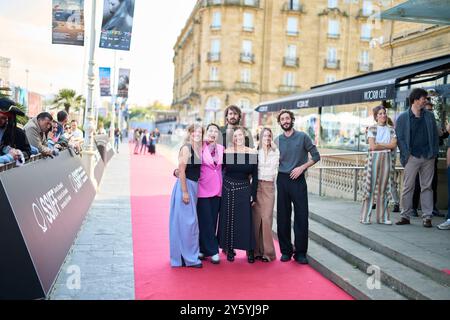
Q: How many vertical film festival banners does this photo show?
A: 4